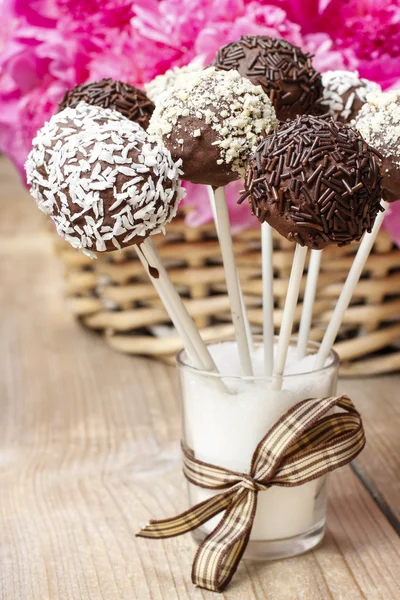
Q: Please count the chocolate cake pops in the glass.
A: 8